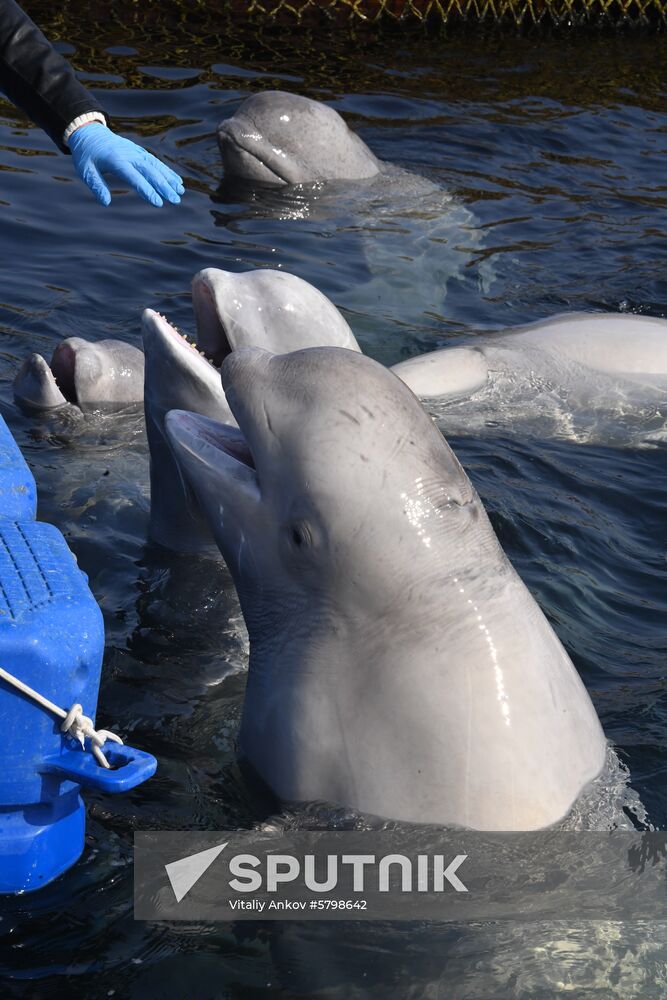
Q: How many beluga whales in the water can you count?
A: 5